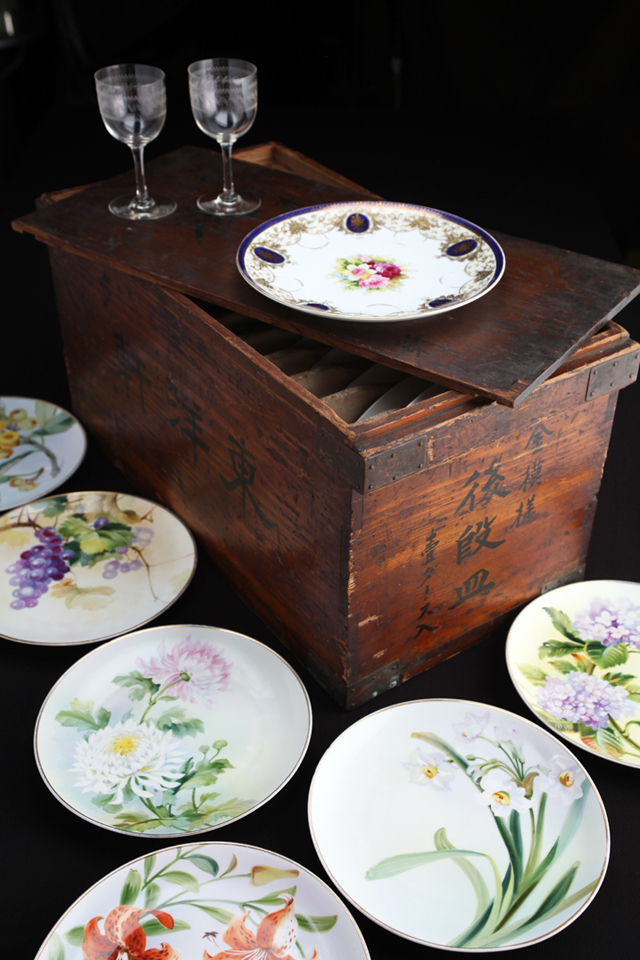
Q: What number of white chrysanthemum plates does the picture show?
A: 1